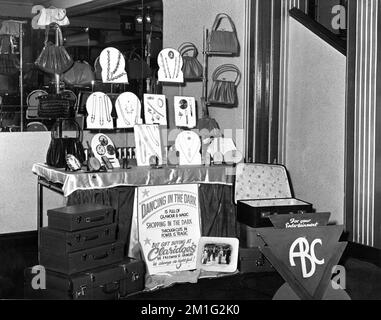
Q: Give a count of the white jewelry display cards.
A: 9